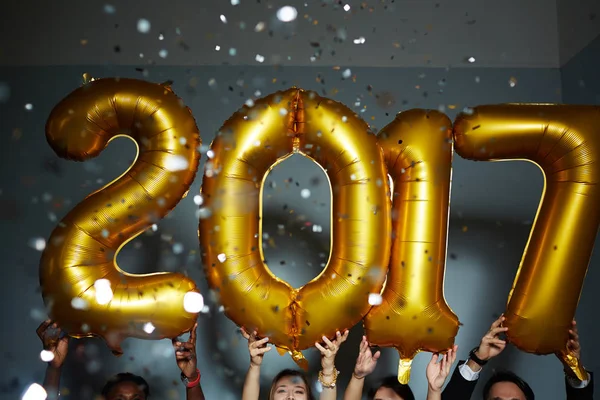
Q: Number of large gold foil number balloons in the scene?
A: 4